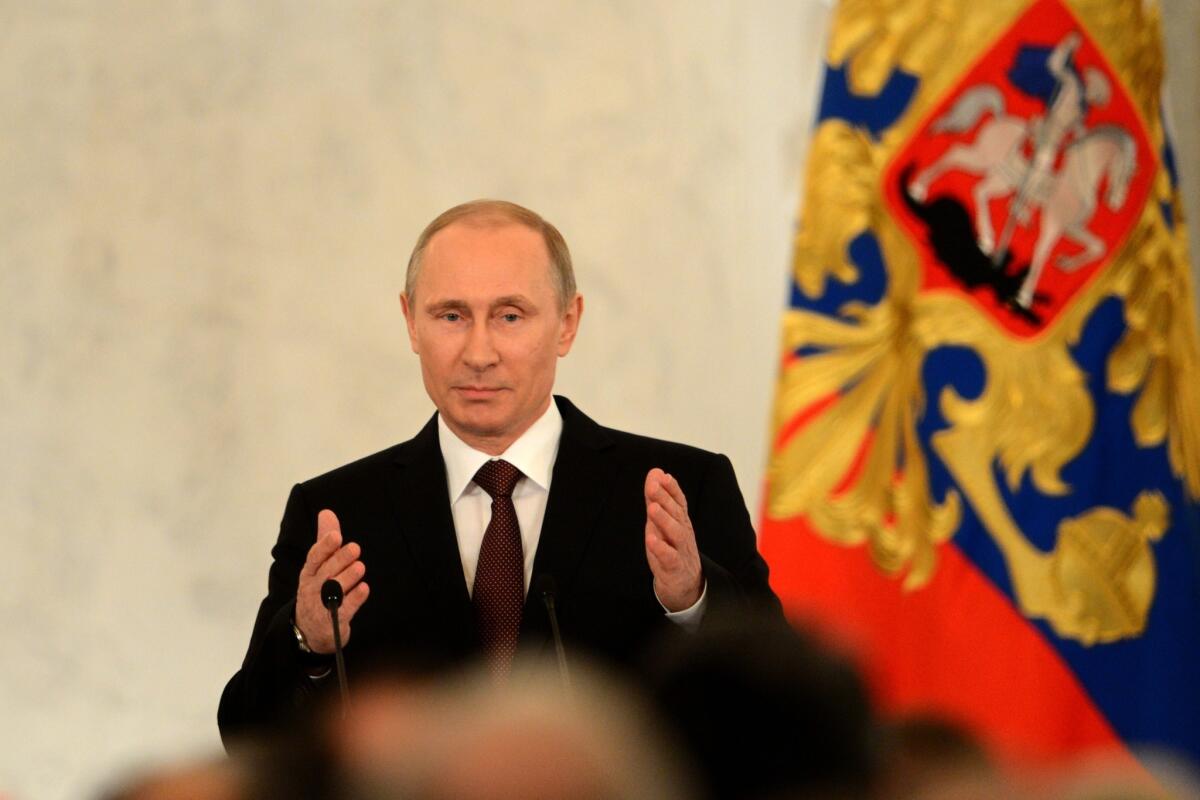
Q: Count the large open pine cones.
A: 0